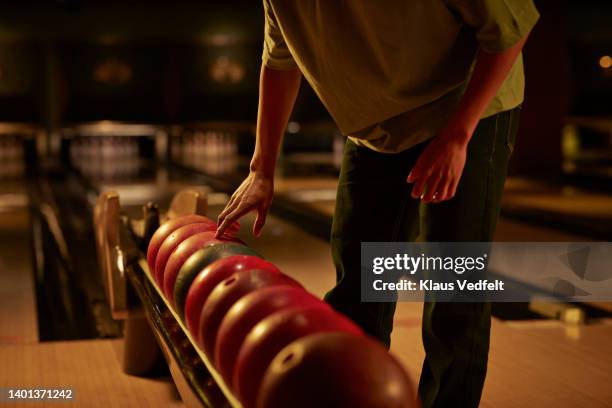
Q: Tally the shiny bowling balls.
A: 9